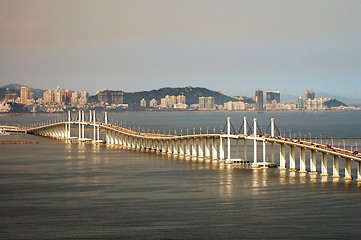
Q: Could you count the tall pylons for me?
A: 10